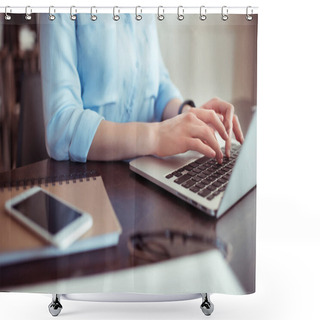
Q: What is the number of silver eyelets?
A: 12